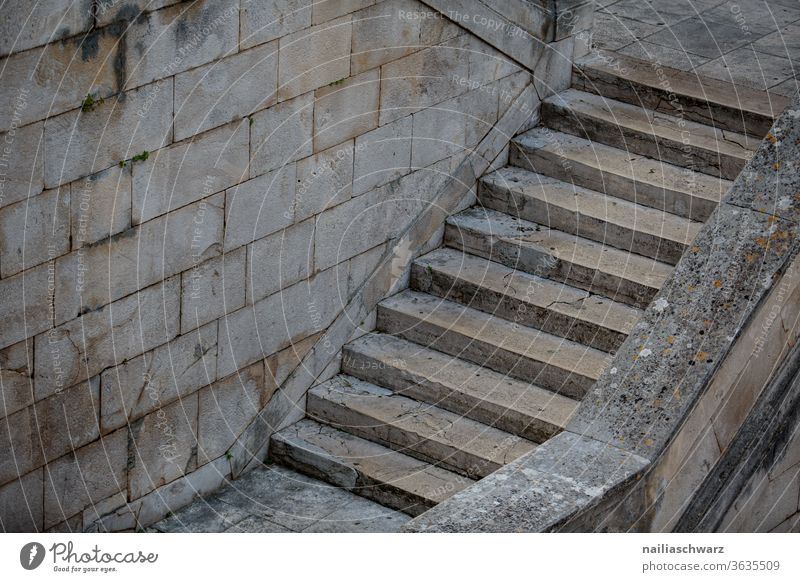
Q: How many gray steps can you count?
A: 10